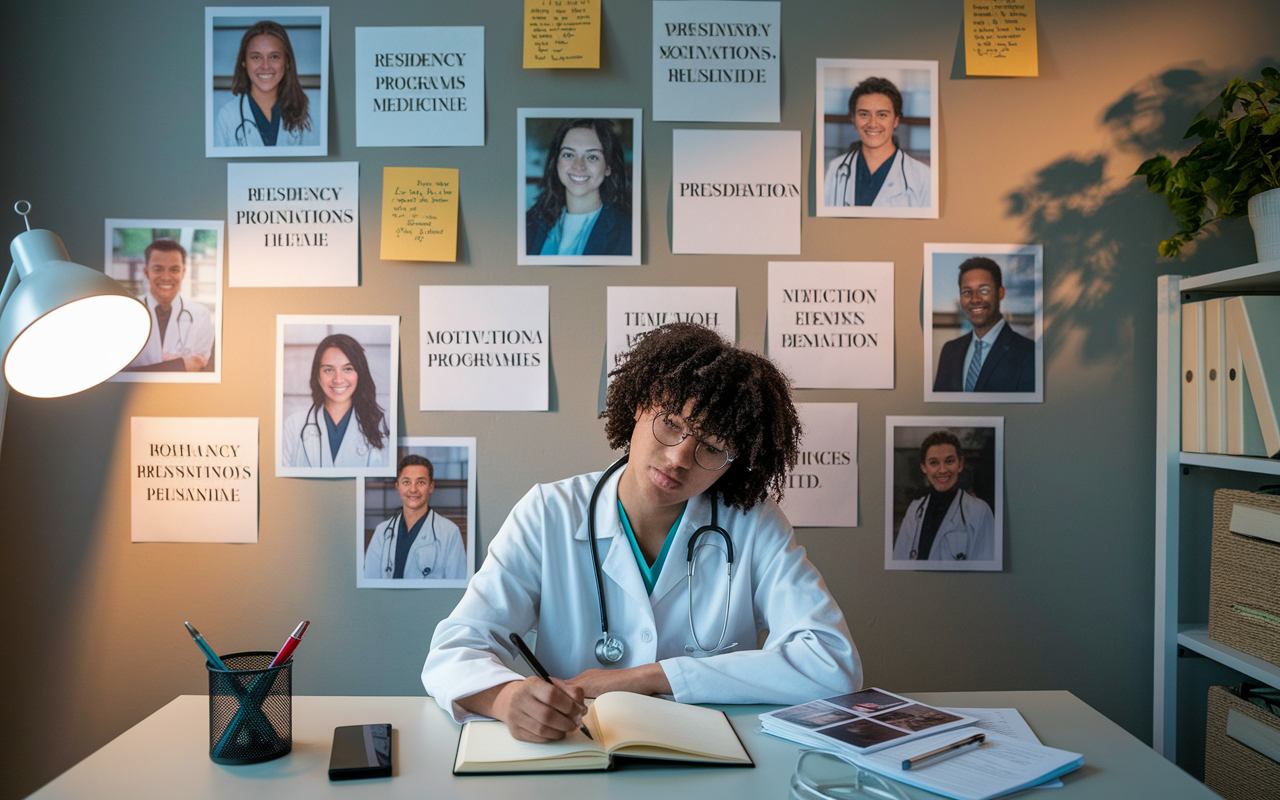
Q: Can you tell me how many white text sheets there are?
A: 9